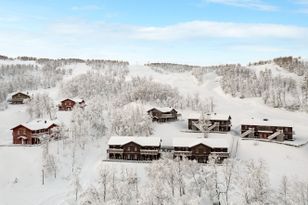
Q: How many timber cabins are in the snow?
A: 8